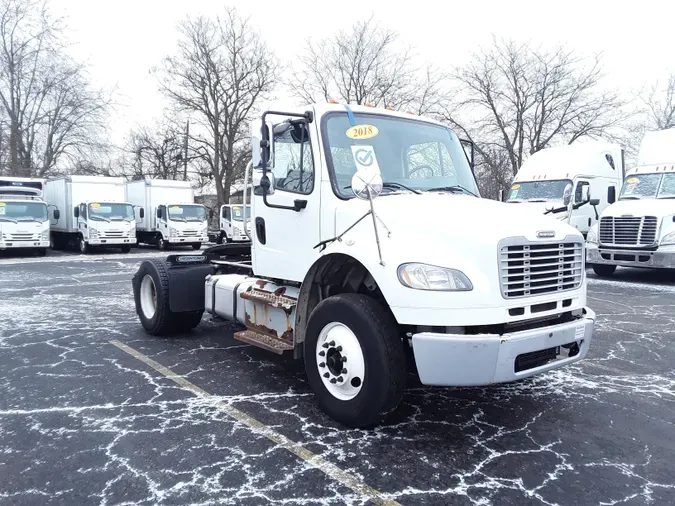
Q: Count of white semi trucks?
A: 3